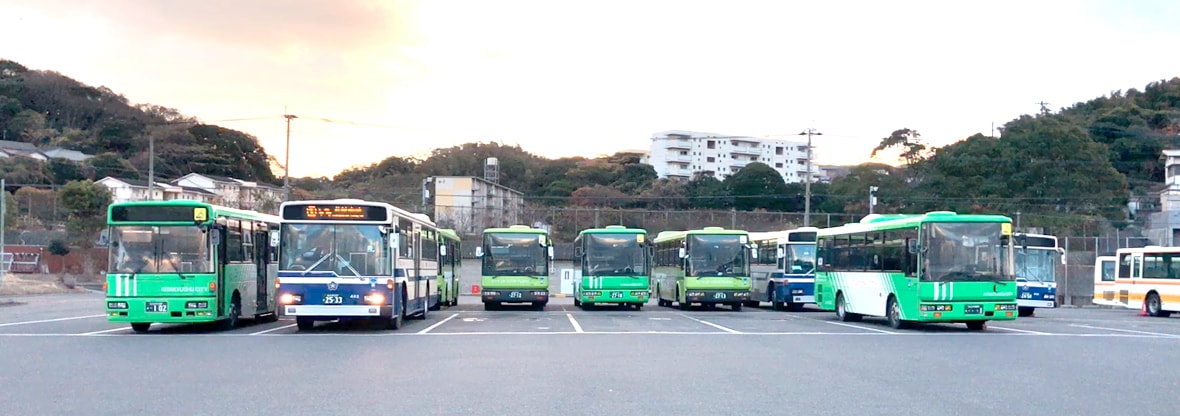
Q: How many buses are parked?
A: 11